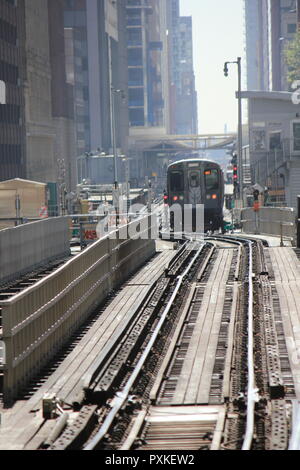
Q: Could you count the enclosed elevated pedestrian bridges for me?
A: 1